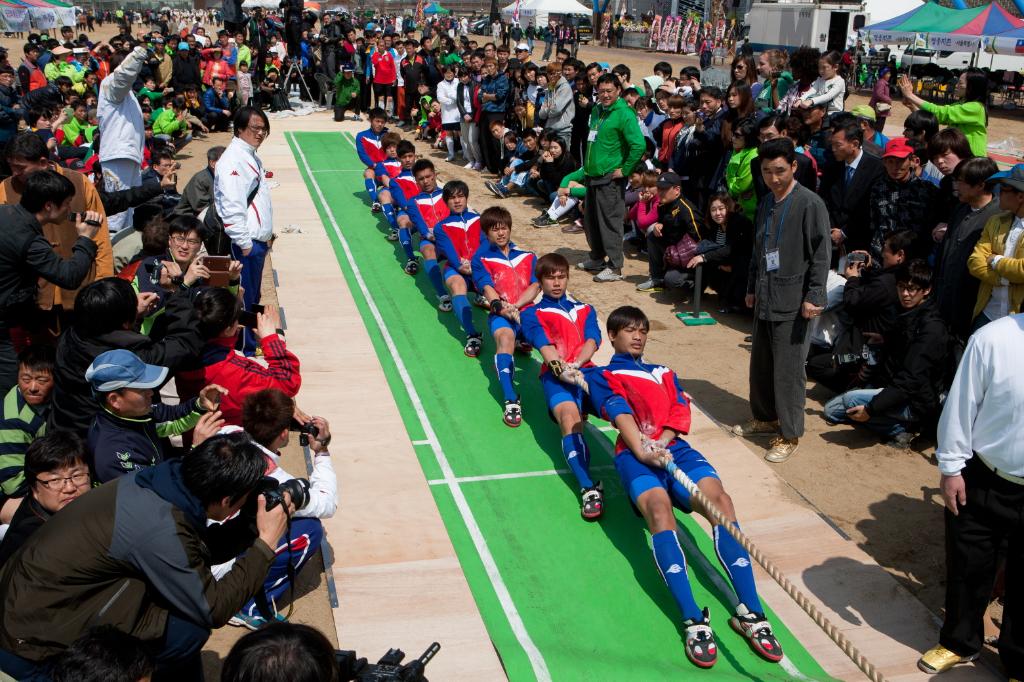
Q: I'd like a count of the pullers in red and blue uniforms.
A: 8